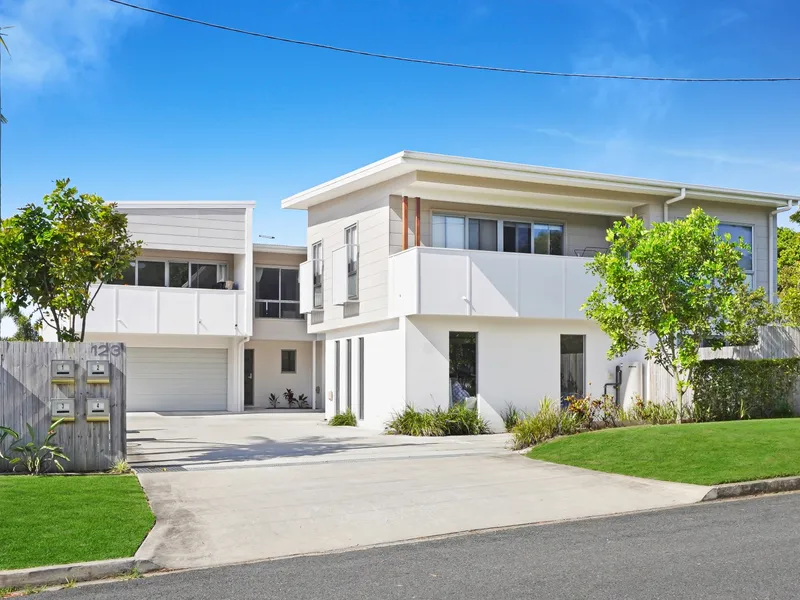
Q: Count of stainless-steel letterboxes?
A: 4